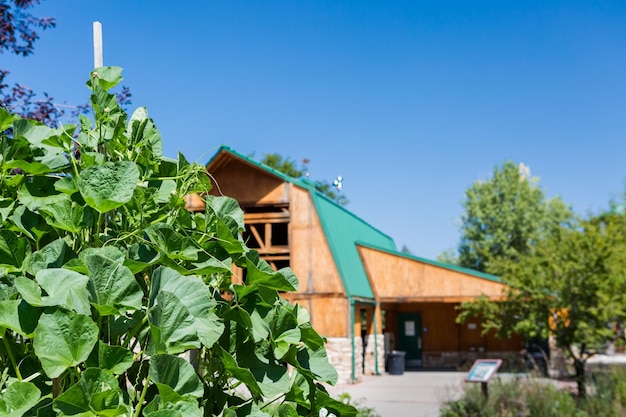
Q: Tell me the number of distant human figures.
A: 0